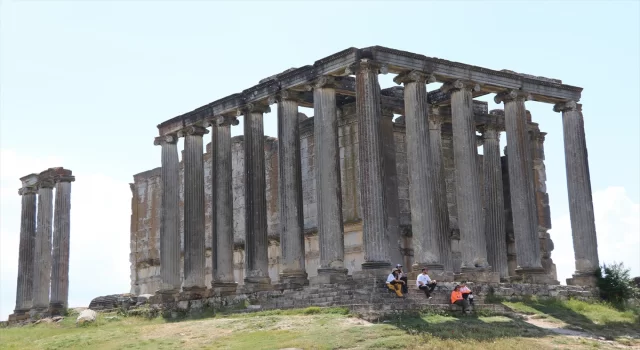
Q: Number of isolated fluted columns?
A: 3